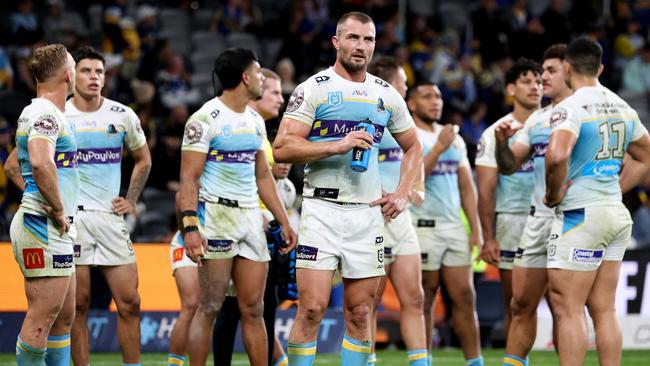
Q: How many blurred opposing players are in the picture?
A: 0